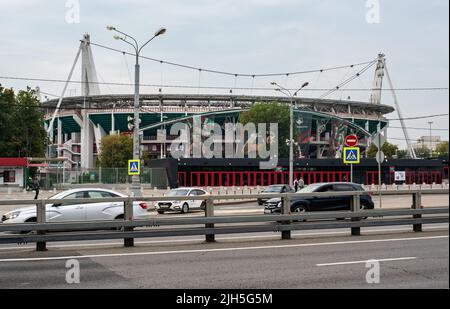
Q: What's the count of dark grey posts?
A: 6